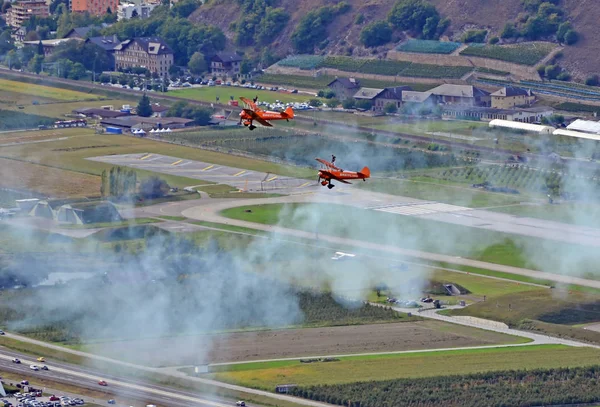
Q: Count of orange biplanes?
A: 2